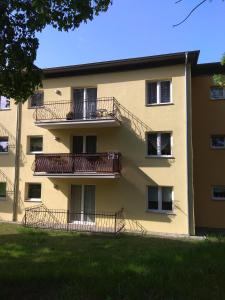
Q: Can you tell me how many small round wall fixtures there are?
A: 3